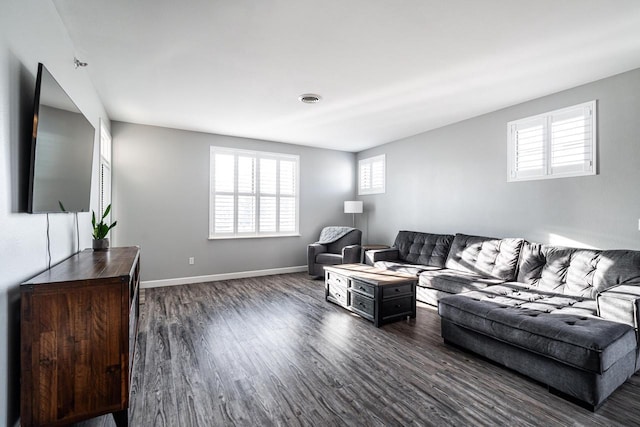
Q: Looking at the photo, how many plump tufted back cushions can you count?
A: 3